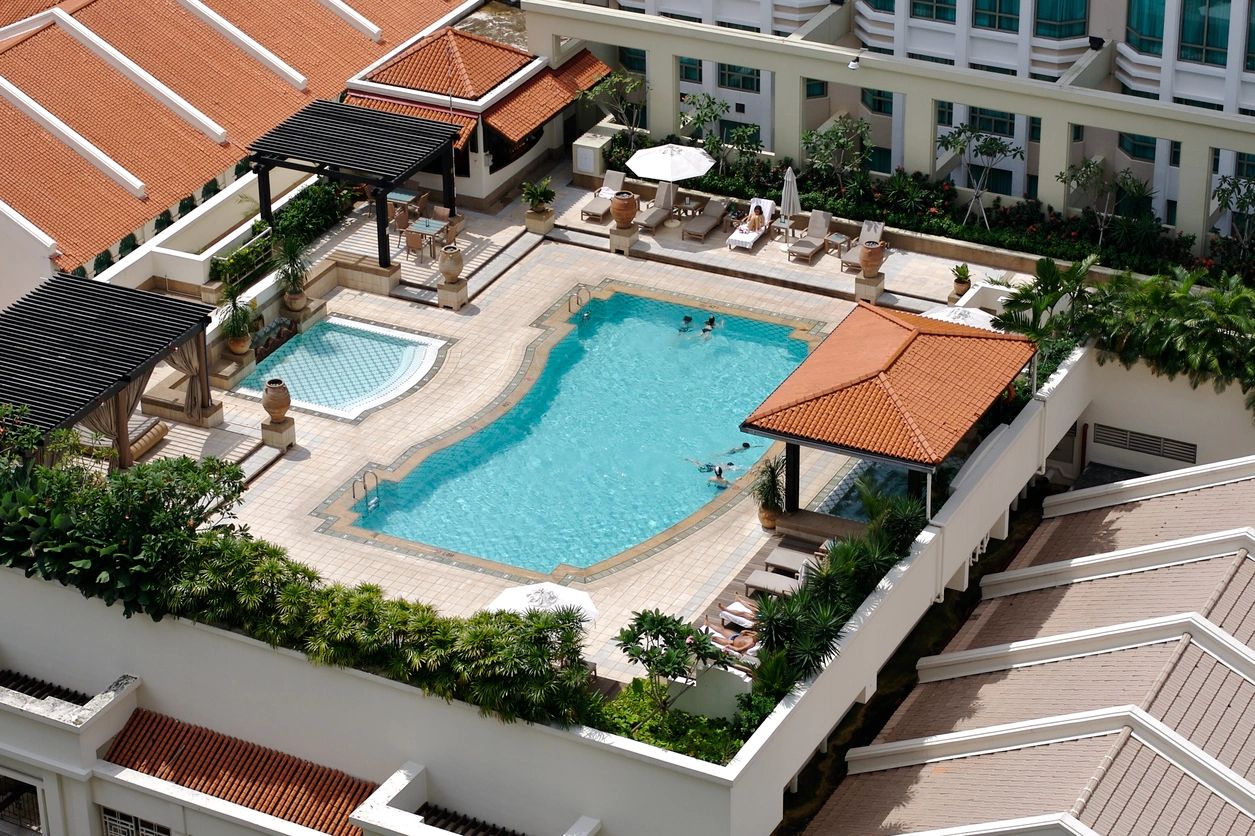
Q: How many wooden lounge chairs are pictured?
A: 10